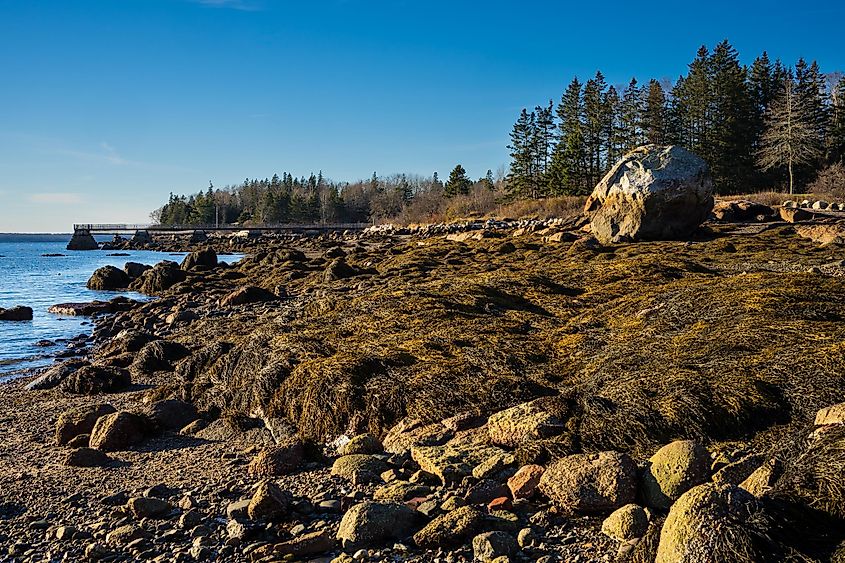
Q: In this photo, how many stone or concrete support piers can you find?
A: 3